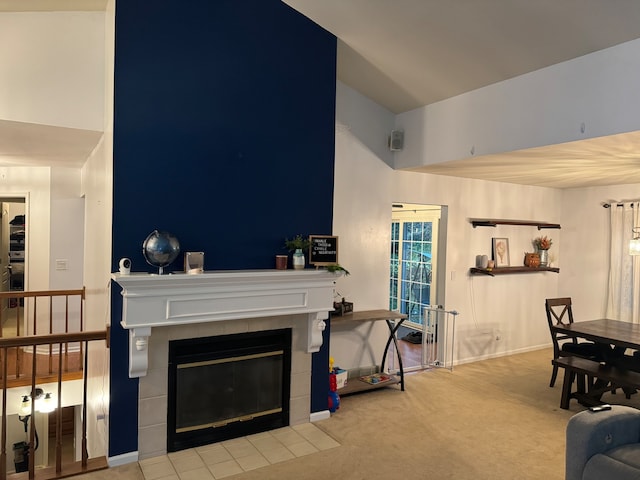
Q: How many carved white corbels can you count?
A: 2